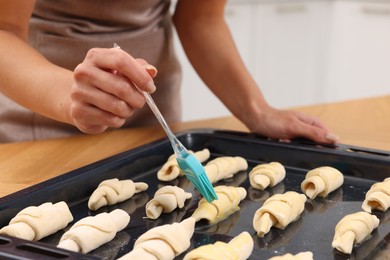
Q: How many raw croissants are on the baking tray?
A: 15